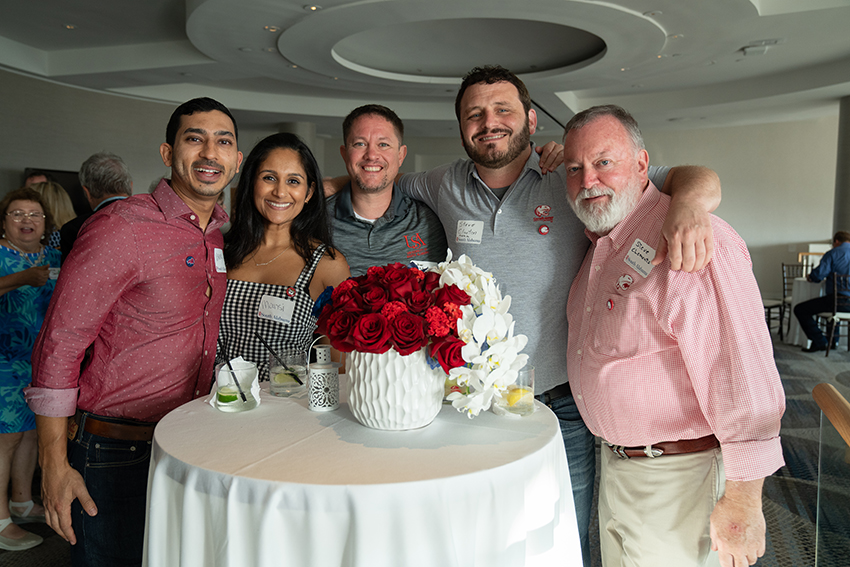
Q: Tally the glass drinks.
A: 3